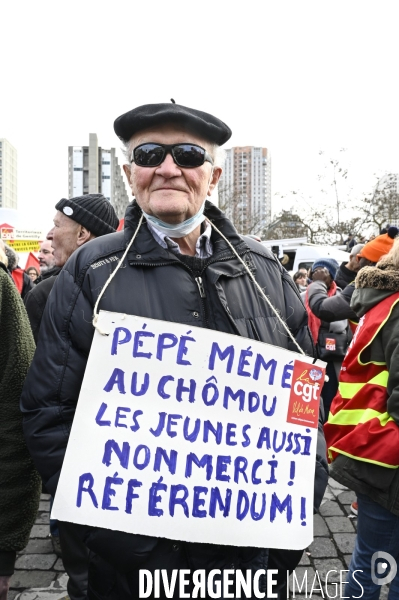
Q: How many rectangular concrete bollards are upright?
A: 0